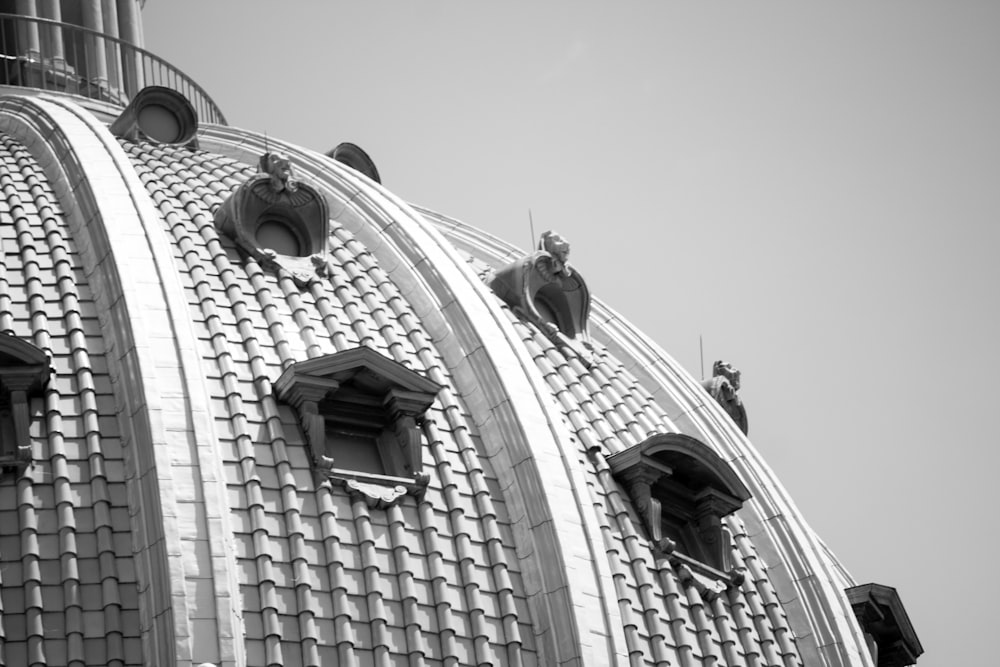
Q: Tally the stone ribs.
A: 3